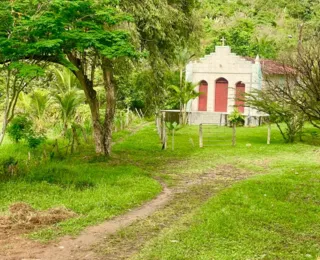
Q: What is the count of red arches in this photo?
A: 3